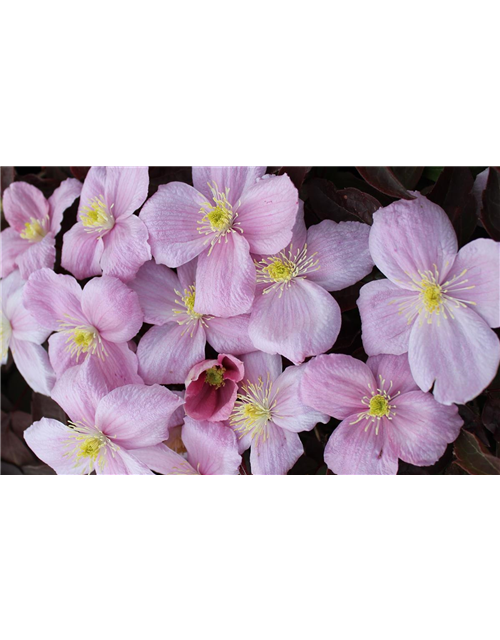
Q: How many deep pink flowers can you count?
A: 1